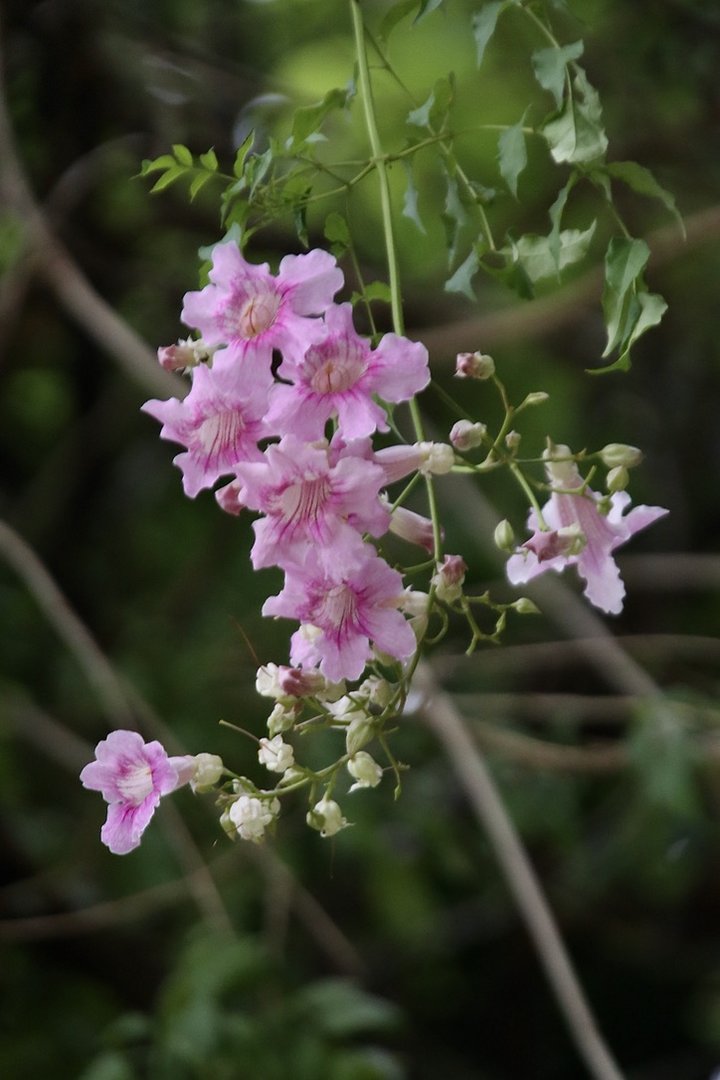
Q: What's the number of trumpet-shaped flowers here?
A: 7